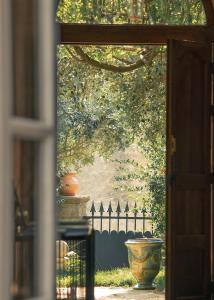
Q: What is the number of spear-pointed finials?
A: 7